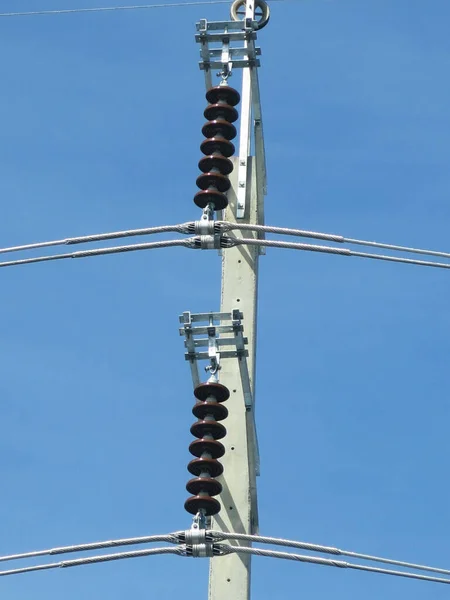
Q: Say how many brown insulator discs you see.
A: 14